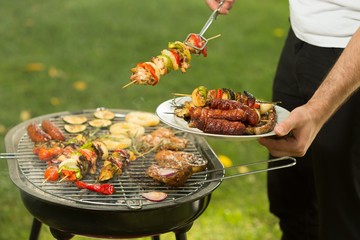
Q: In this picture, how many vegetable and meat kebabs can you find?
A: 5